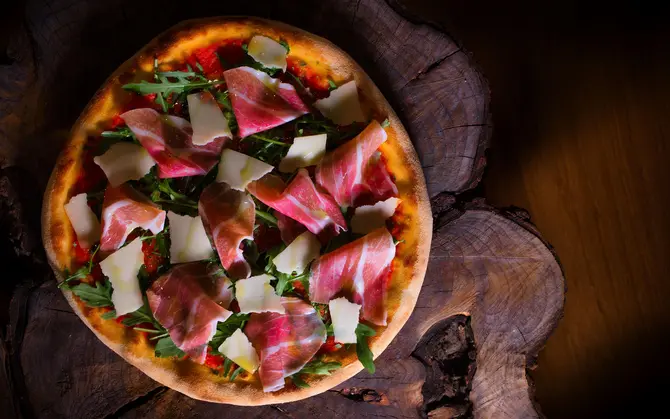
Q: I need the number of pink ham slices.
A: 9